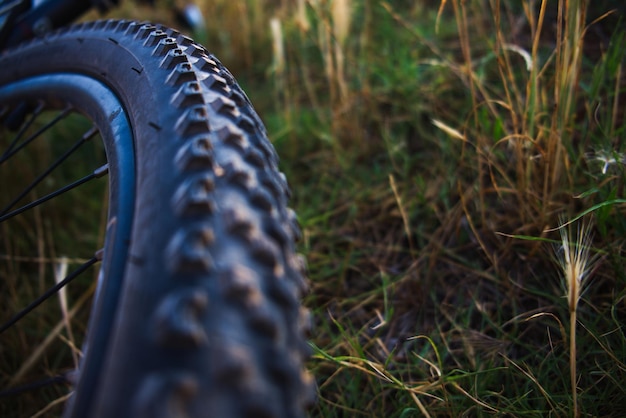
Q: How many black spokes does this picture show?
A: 6